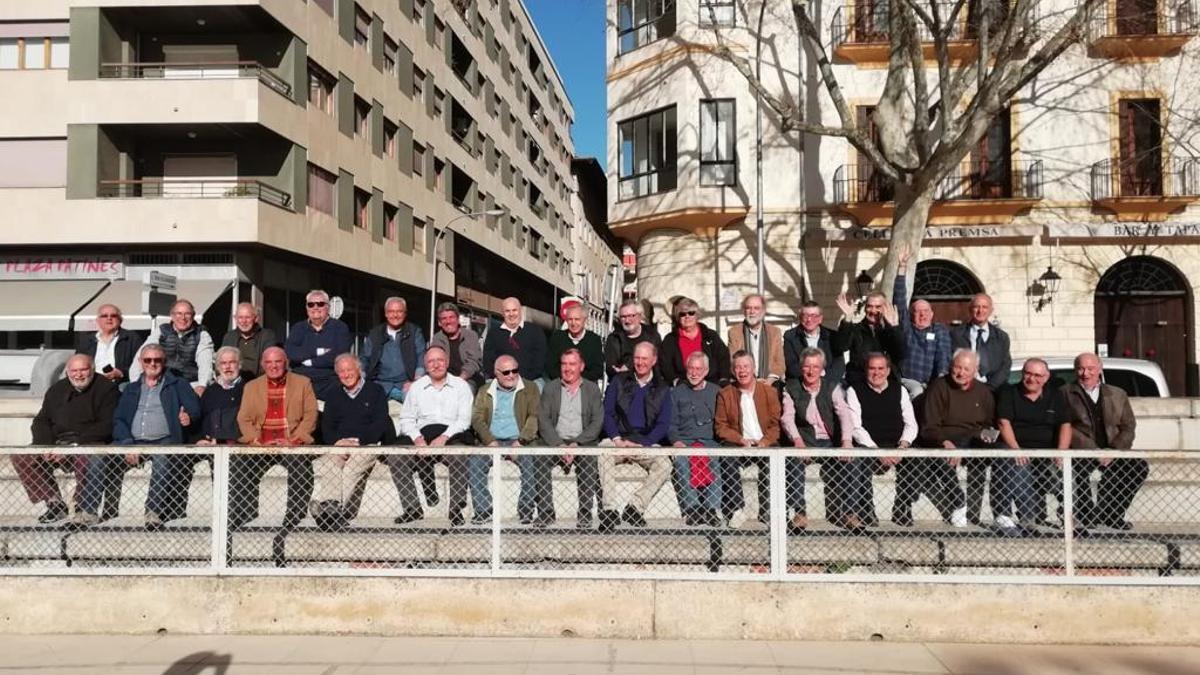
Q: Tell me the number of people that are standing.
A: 0